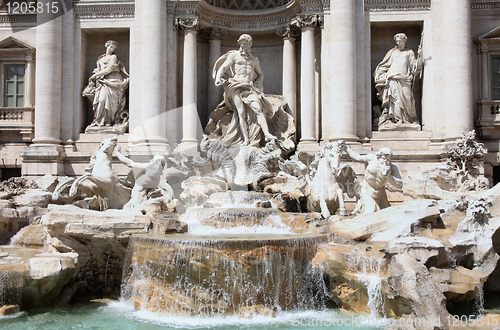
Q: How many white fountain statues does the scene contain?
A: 7